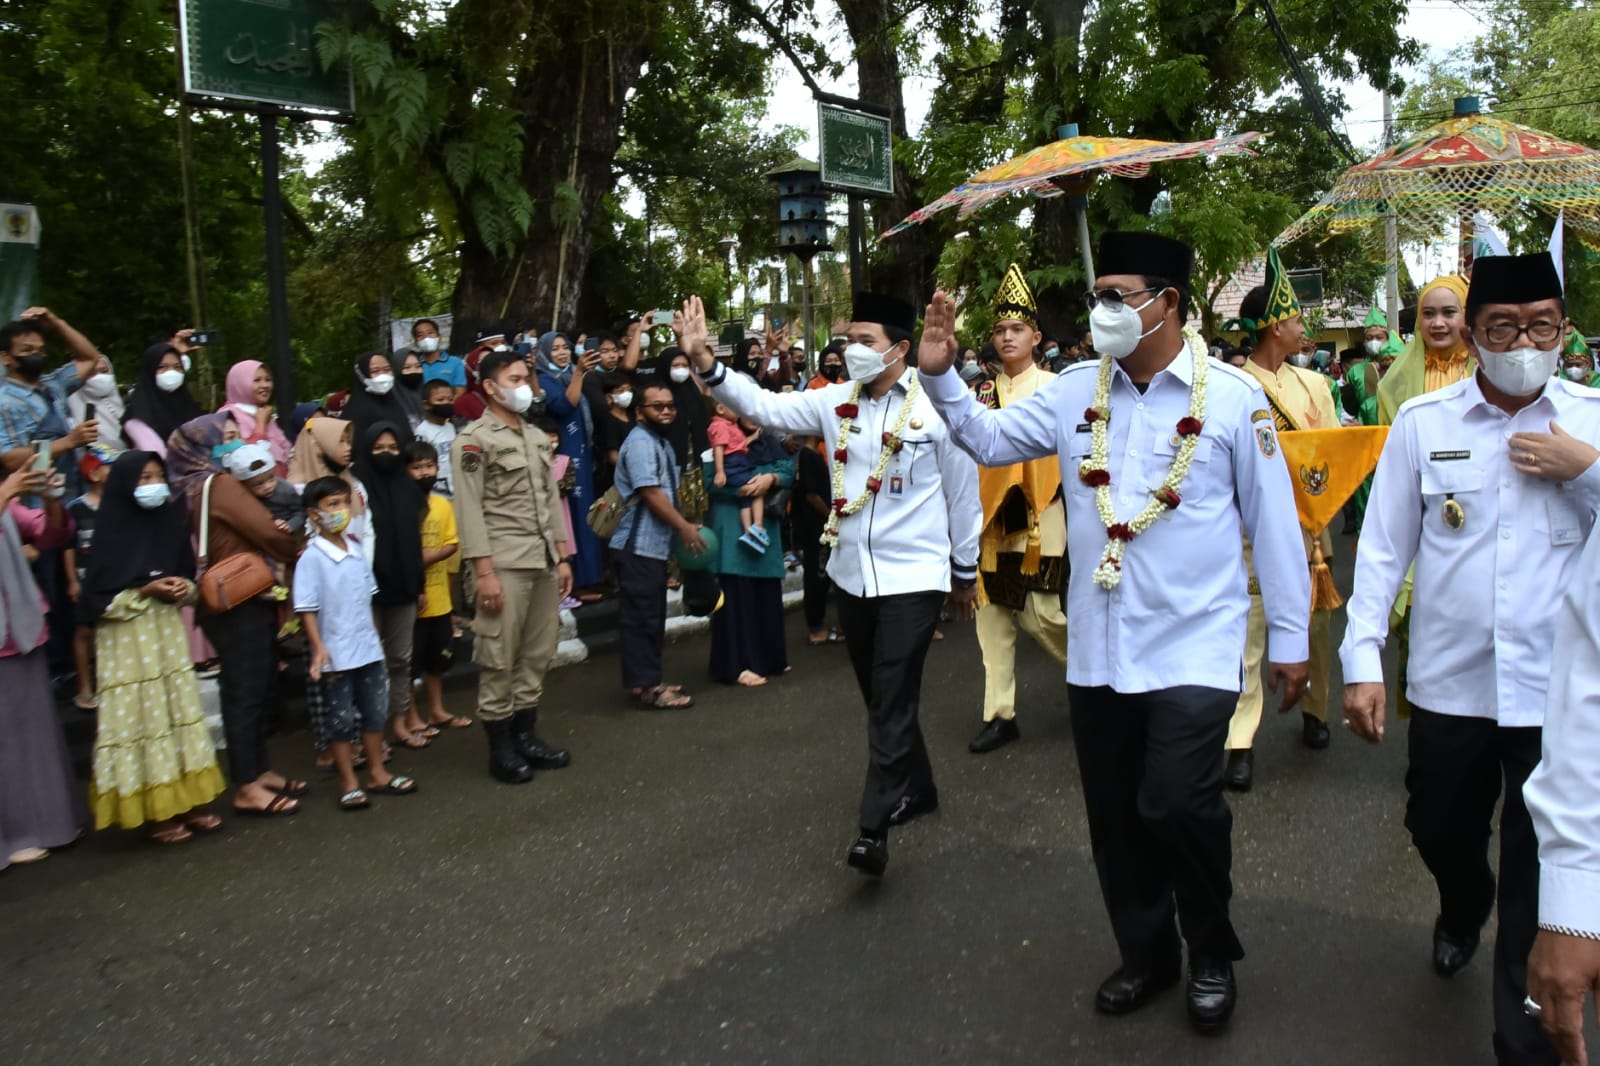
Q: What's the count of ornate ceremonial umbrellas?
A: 2